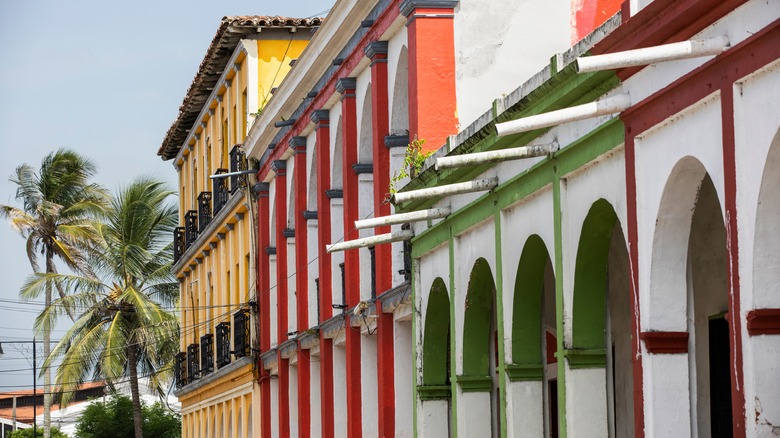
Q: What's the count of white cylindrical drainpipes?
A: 6